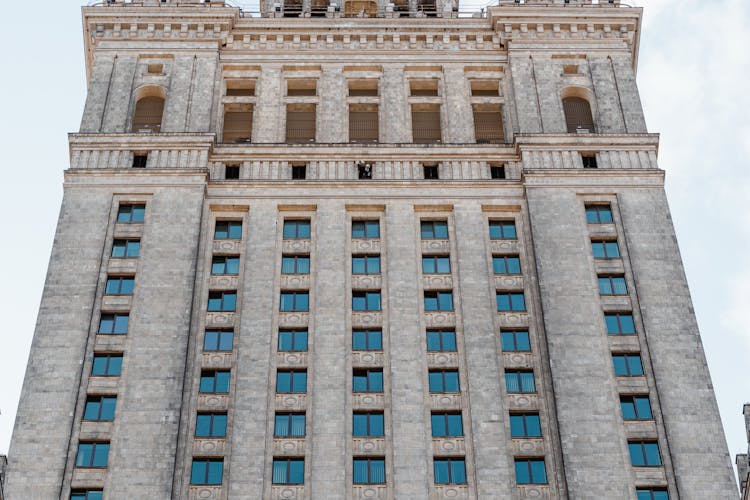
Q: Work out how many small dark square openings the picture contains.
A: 7